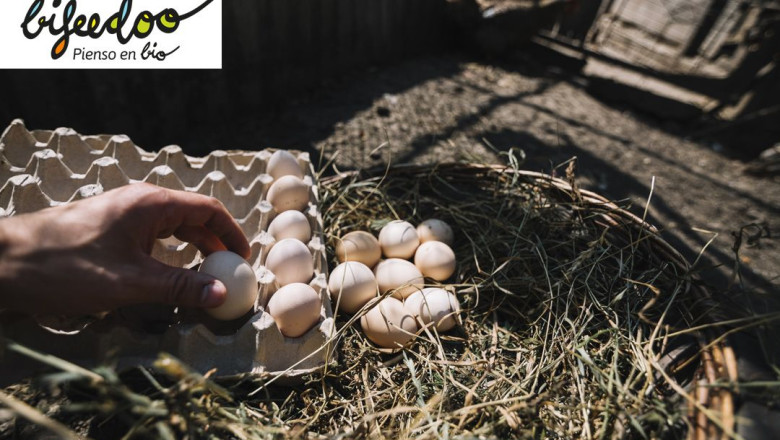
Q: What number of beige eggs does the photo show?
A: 14